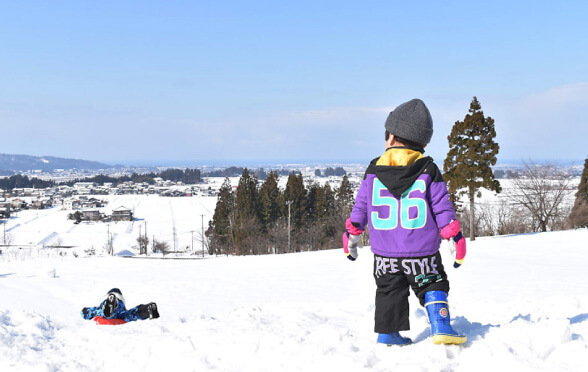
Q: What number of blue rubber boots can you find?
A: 2